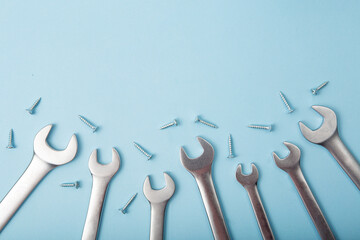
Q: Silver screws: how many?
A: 12